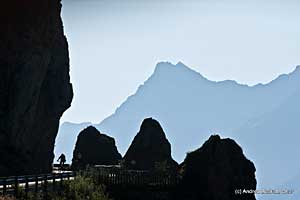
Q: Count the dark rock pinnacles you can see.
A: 3